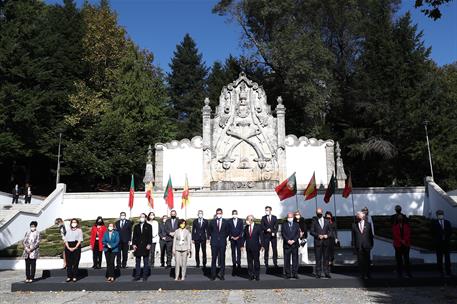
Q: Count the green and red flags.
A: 4